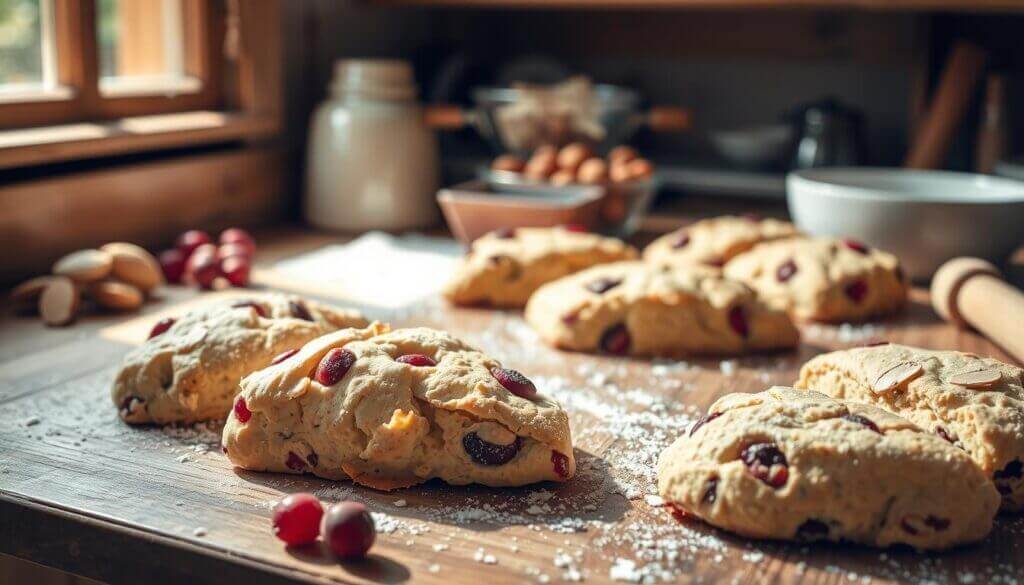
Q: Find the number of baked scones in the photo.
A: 8